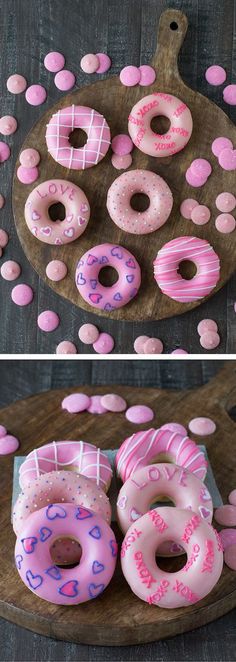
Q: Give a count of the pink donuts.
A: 12